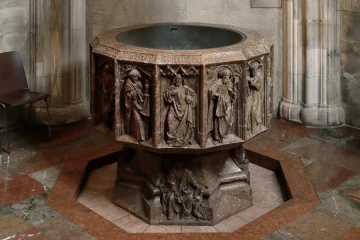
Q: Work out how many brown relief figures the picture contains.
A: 6